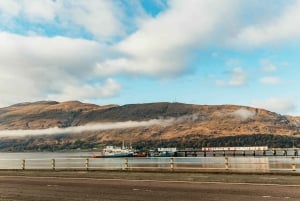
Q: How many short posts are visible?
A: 7